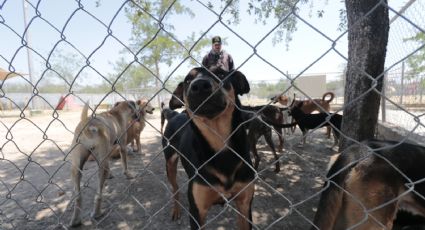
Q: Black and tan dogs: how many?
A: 2